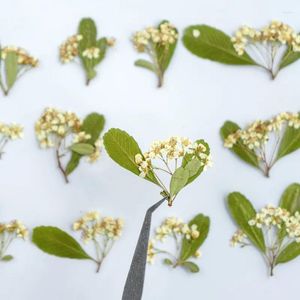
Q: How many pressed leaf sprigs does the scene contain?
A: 12